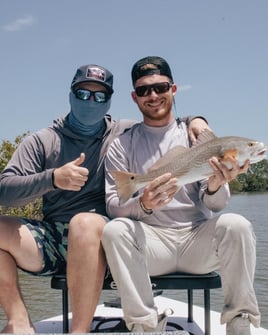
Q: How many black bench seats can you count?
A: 1